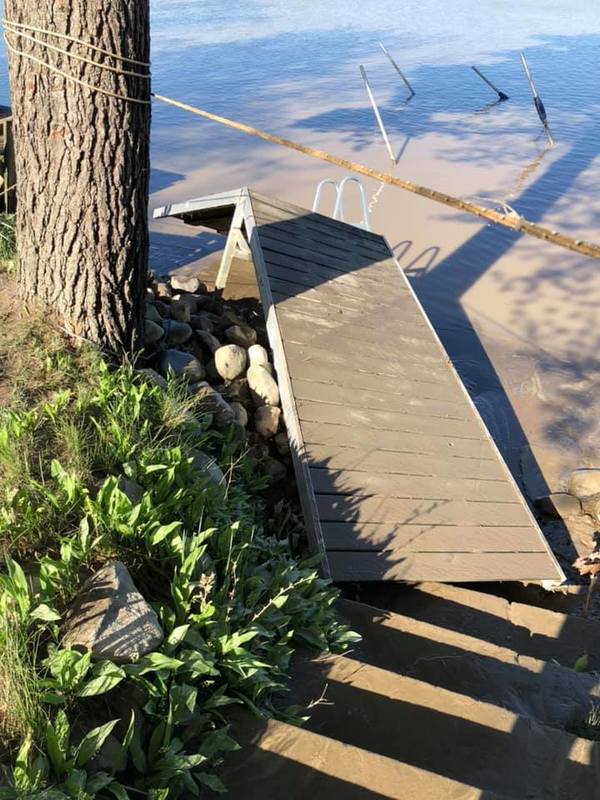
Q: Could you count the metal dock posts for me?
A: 4